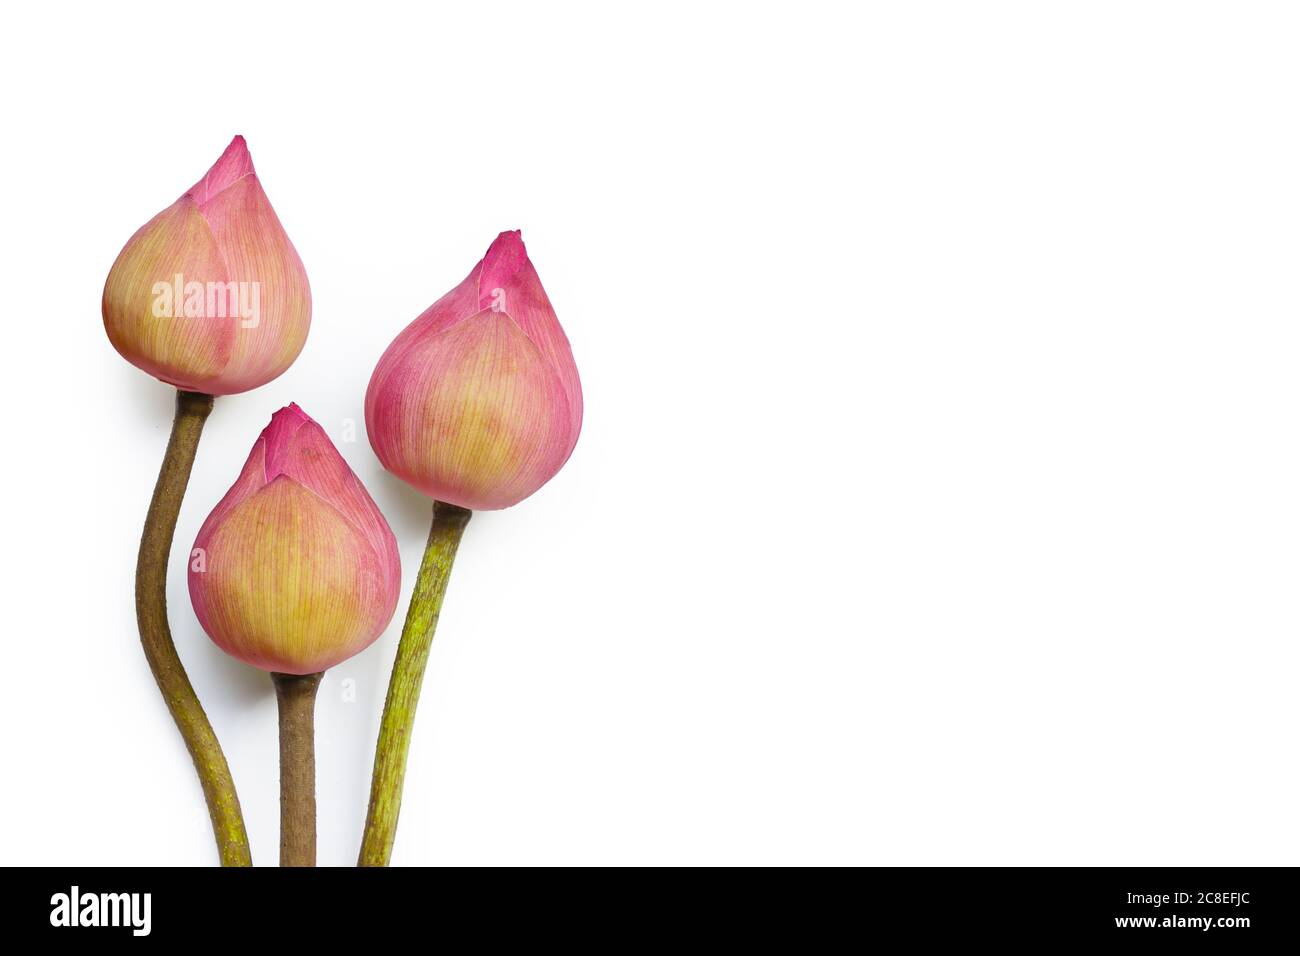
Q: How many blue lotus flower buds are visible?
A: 0